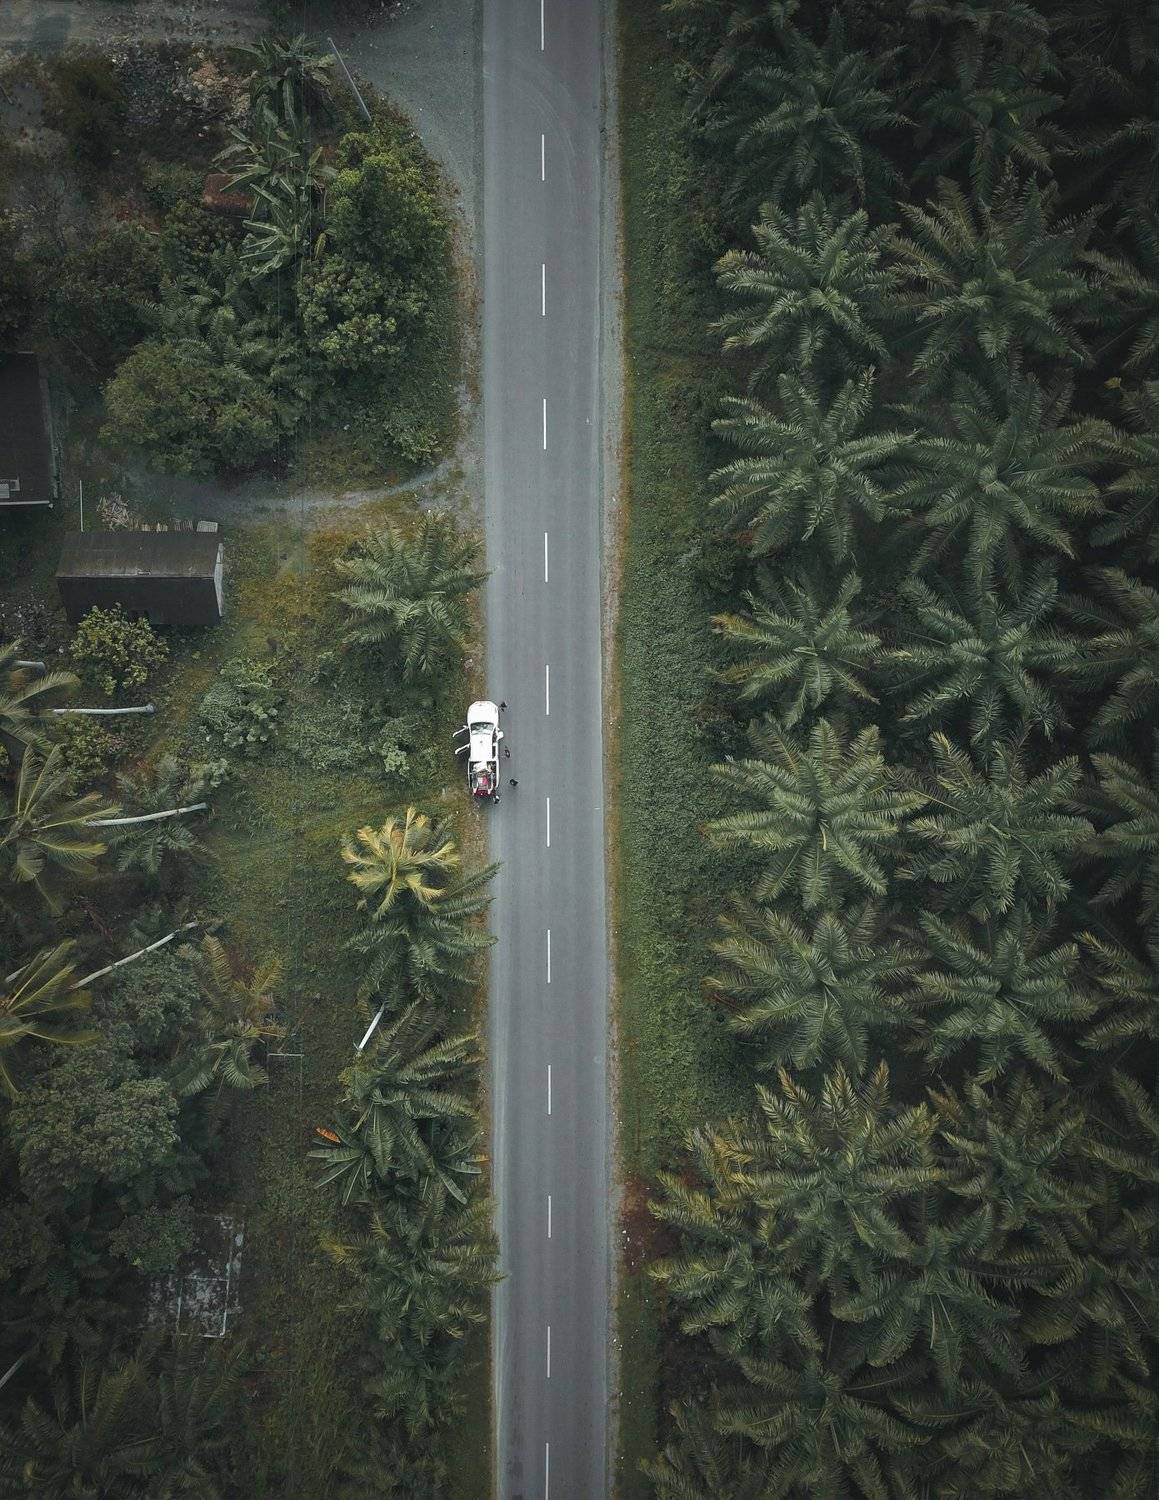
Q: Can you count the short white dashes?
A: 12